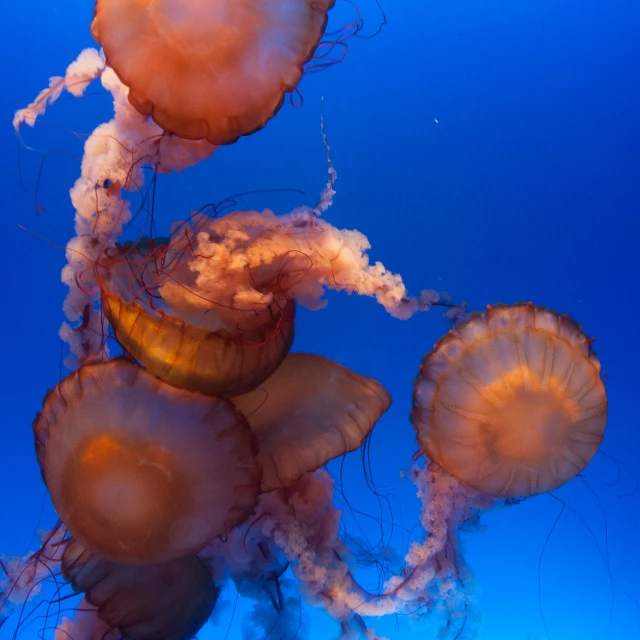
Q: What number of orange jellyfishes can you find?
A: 6